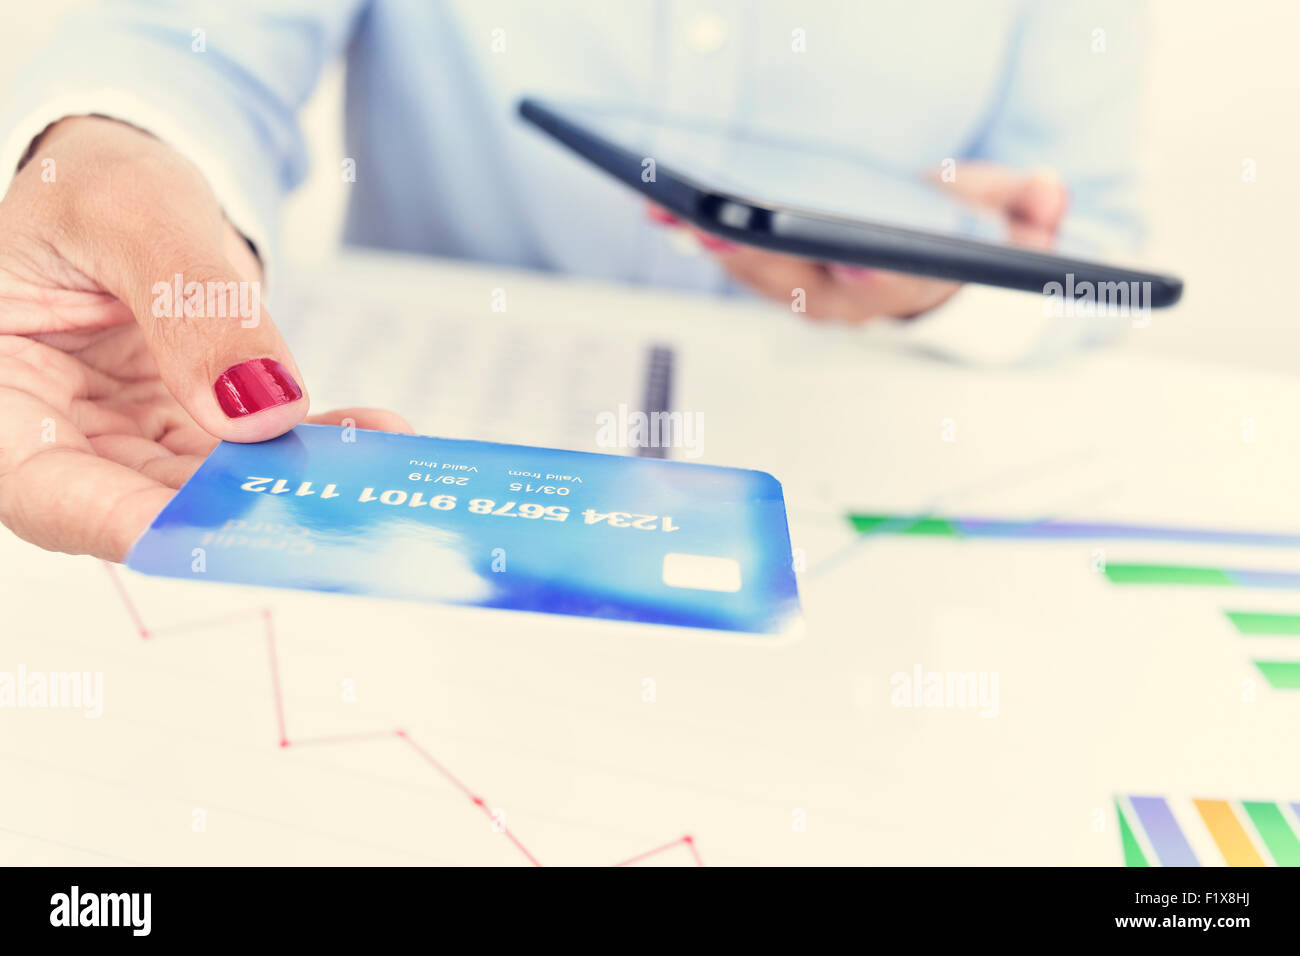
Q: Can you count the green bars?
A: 6